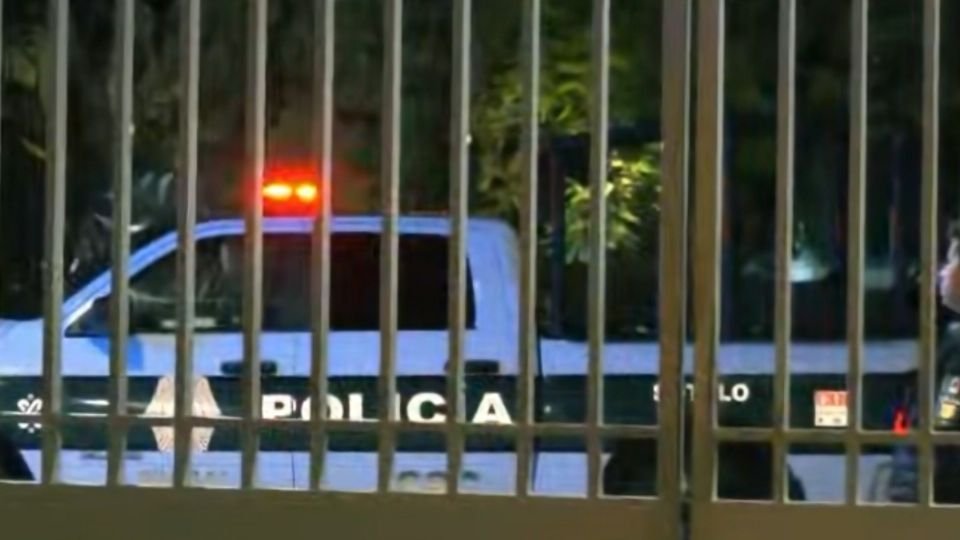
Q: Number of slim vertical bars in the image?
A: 12